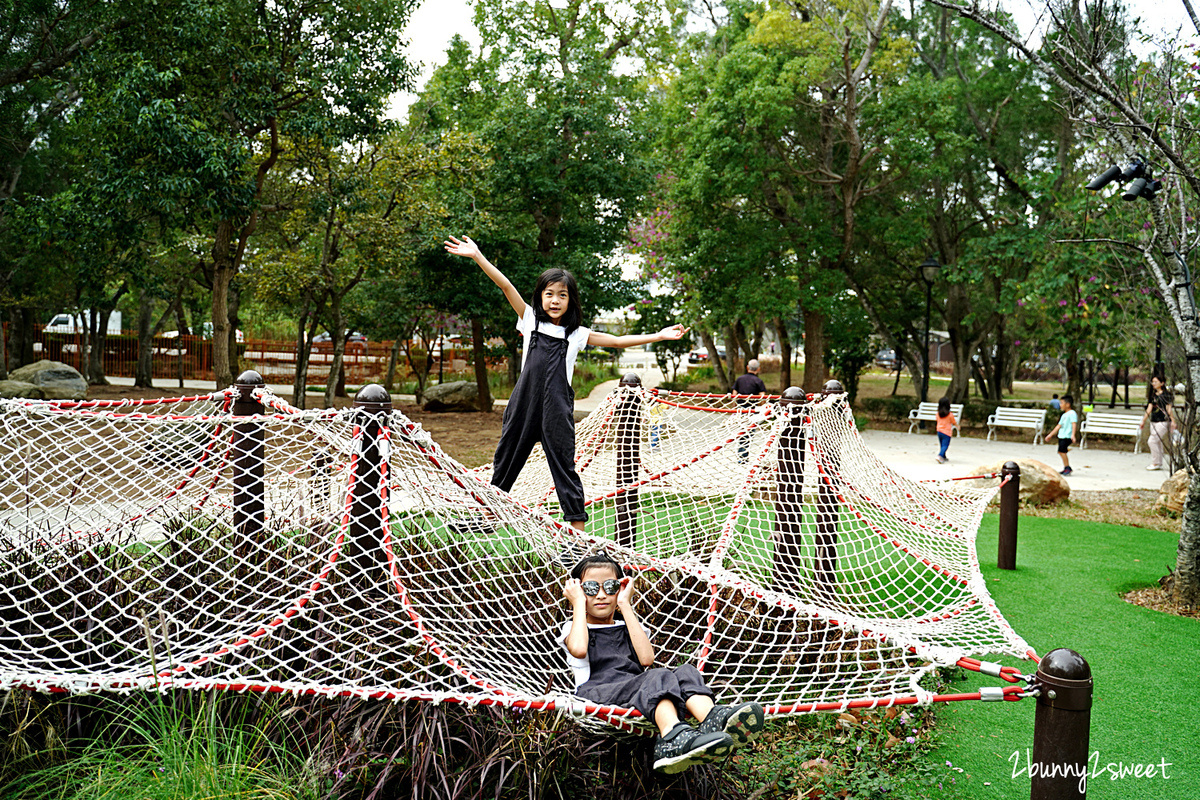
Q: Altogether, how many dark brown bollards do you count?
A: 7